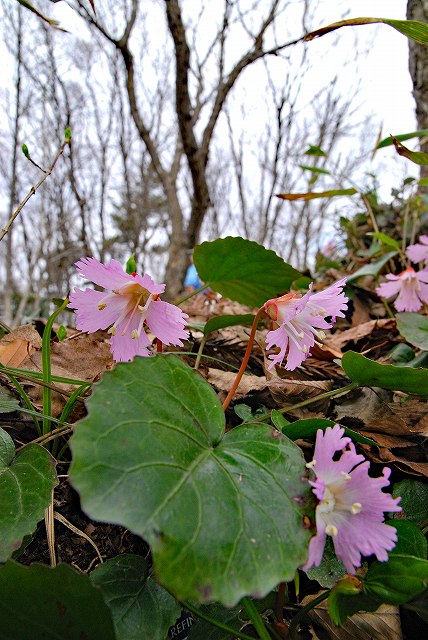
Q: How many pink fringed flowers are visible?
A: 5